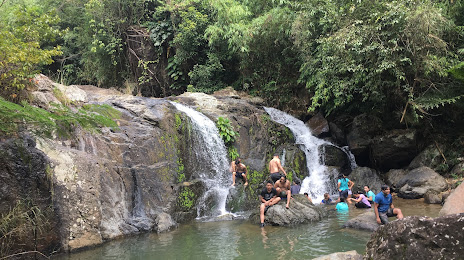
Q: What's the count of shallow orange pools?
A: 0